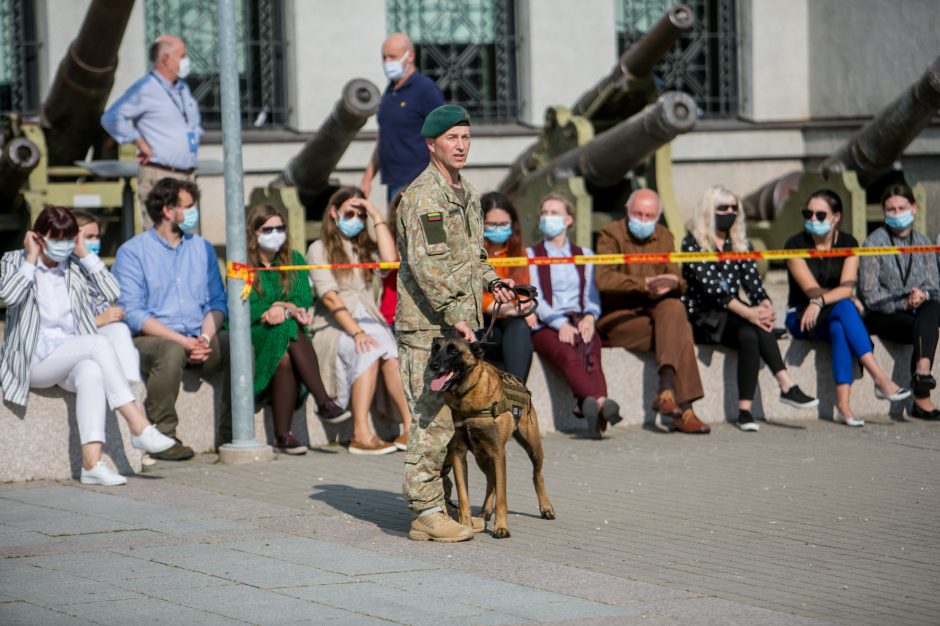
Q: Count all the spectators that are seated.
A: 12